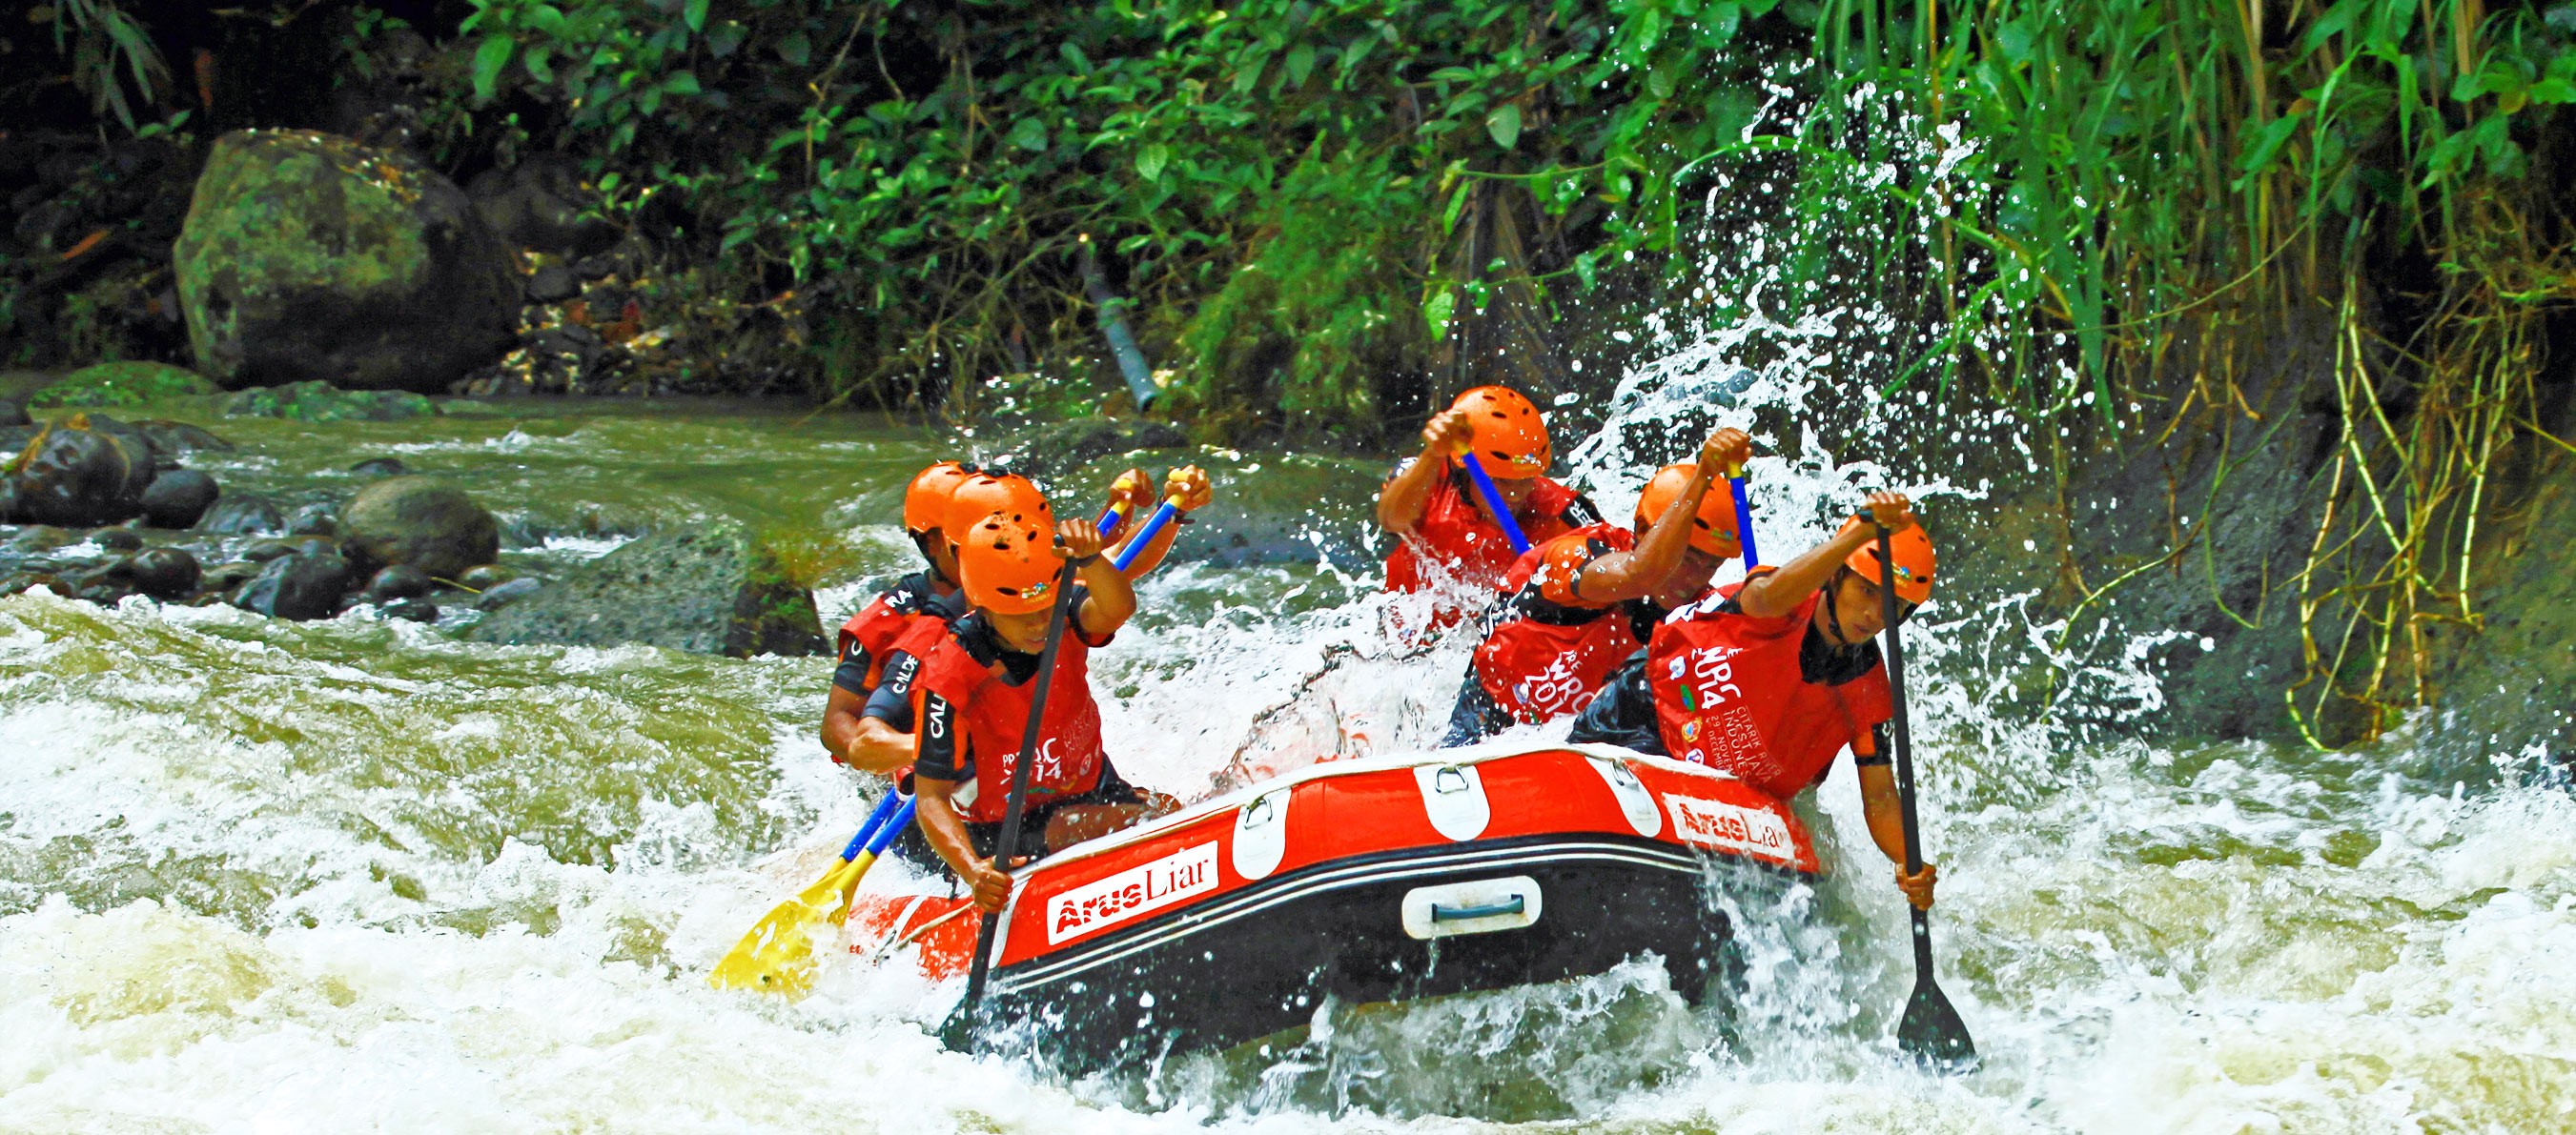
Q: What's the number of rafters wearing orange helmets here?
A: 6